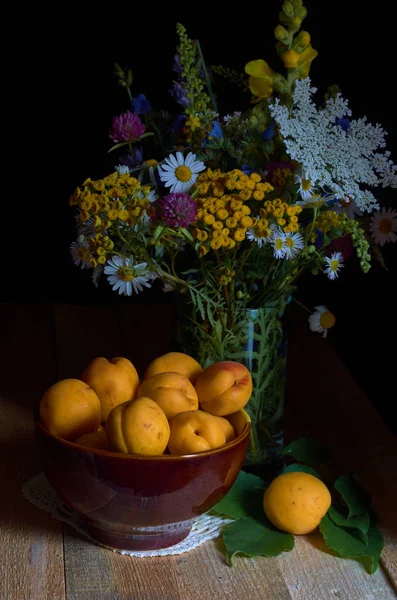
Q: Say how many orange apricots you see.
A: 10